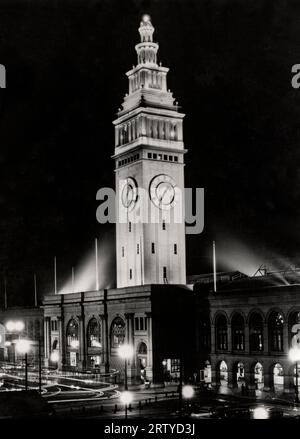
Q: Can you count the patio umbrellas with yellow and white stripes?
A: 0